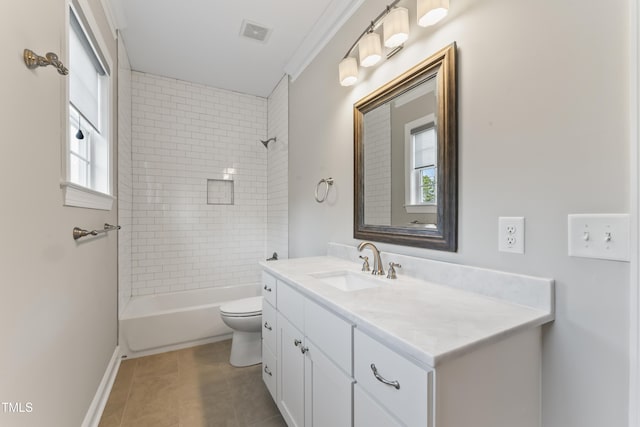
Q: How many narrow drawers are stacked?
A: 3